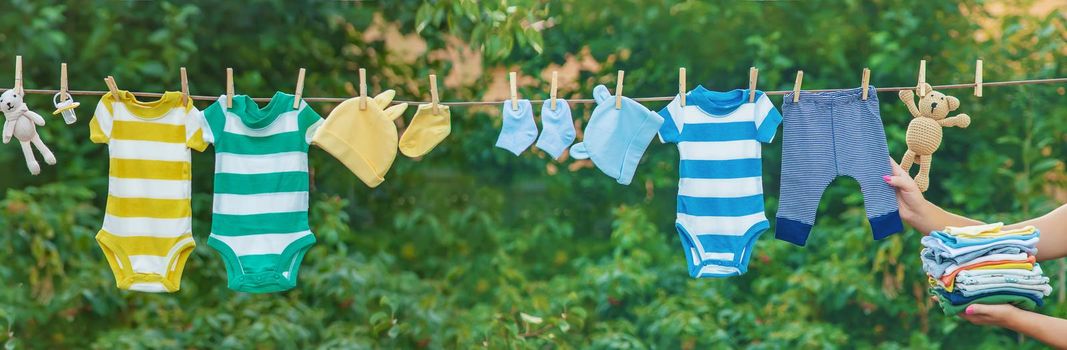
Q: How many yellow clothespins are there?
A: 0